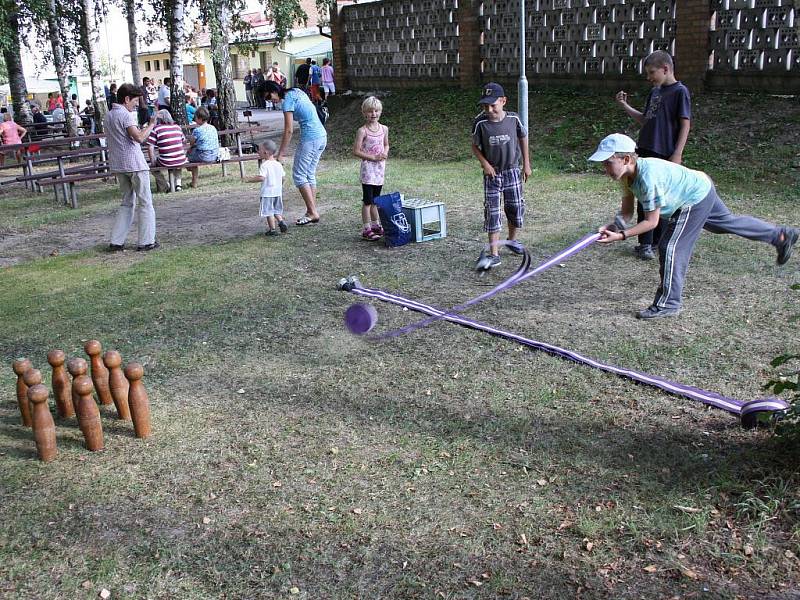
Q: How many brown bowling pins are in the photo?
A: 9